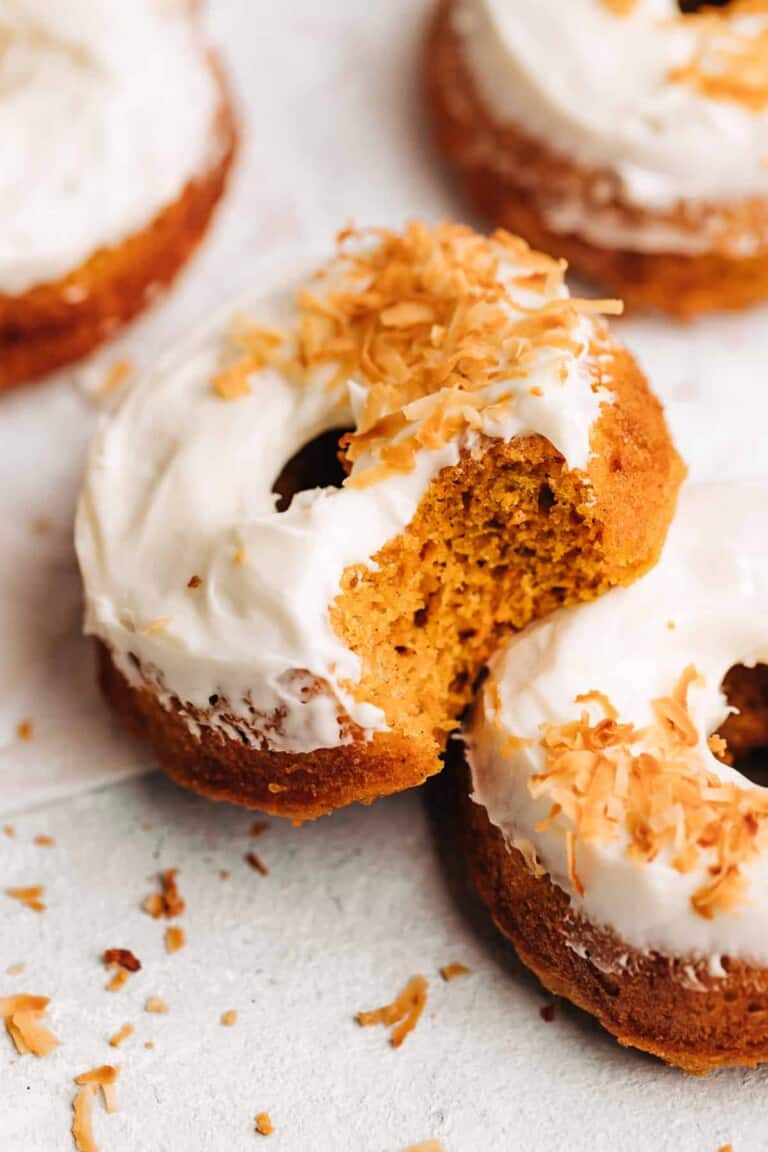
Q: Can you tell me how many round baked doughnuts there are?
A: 4